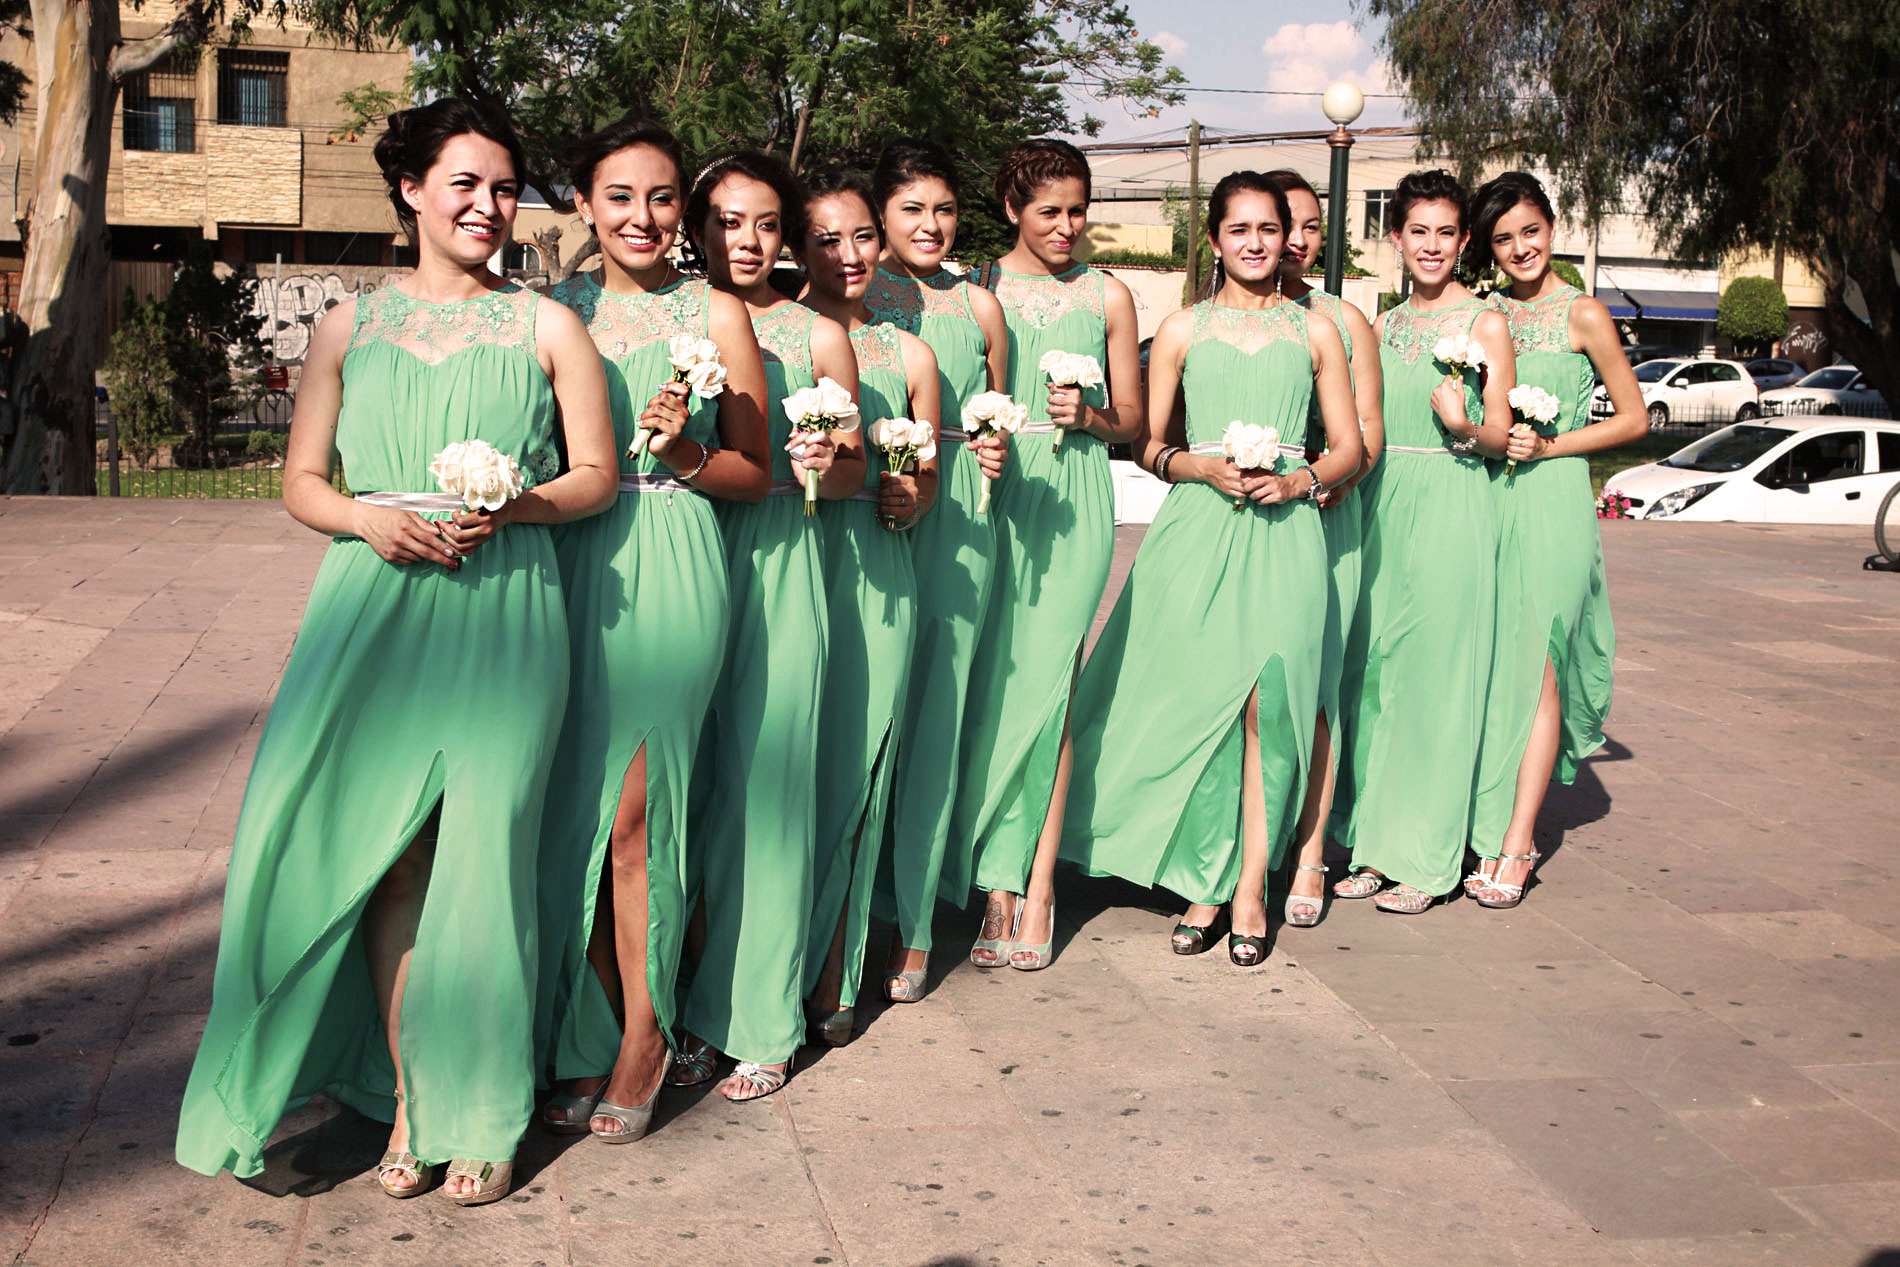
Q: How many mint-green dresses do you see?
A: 10